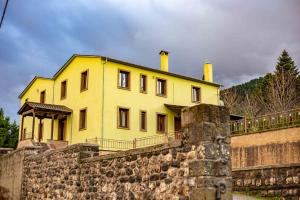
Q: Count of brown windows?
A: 11